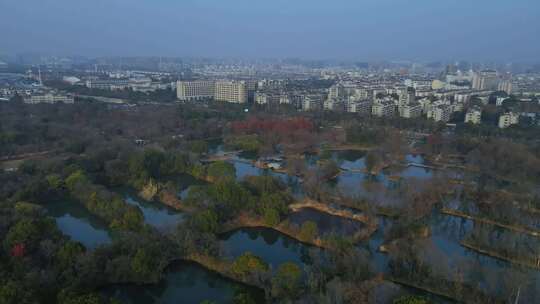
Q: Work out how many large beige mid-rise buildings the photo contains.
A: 2